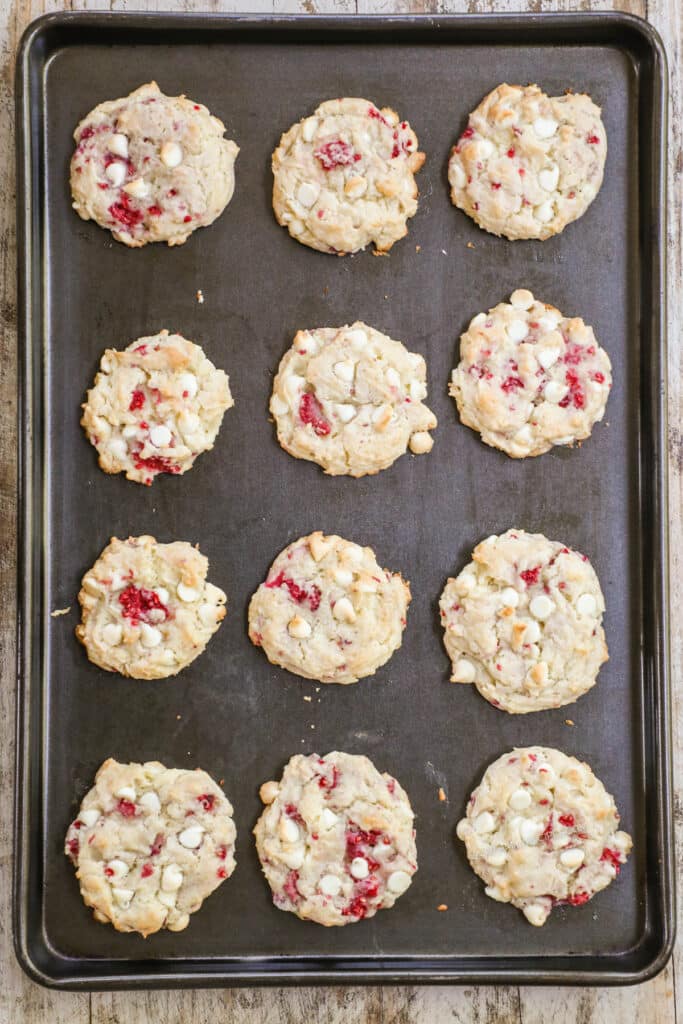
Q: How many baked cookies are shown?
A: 12